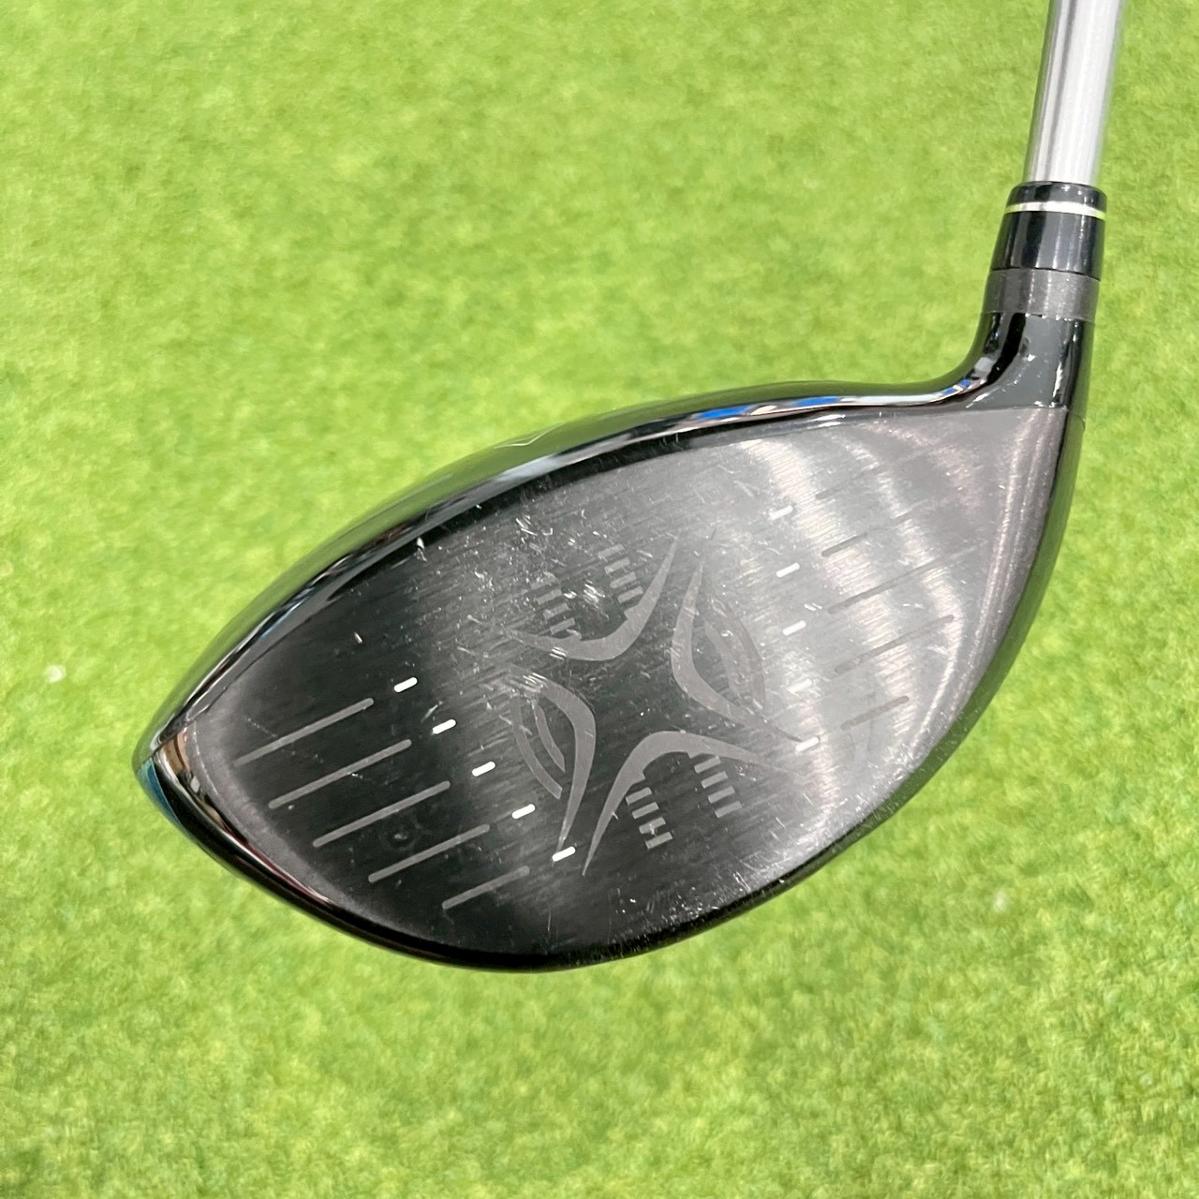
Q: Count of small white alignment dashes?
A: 10